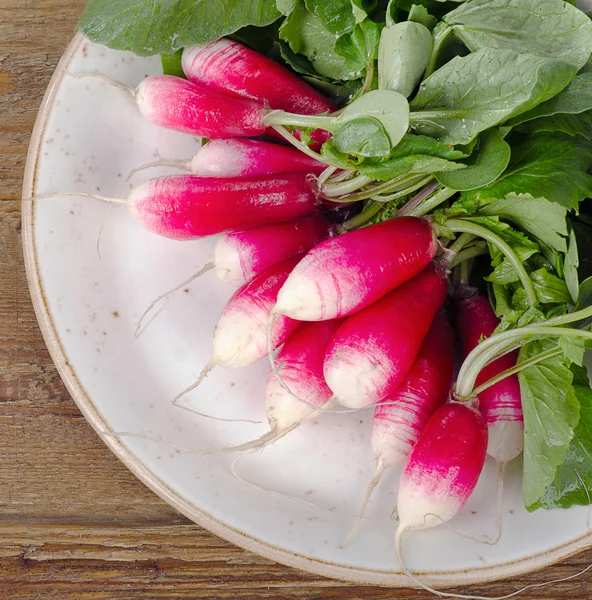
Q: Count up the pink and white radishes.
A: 12